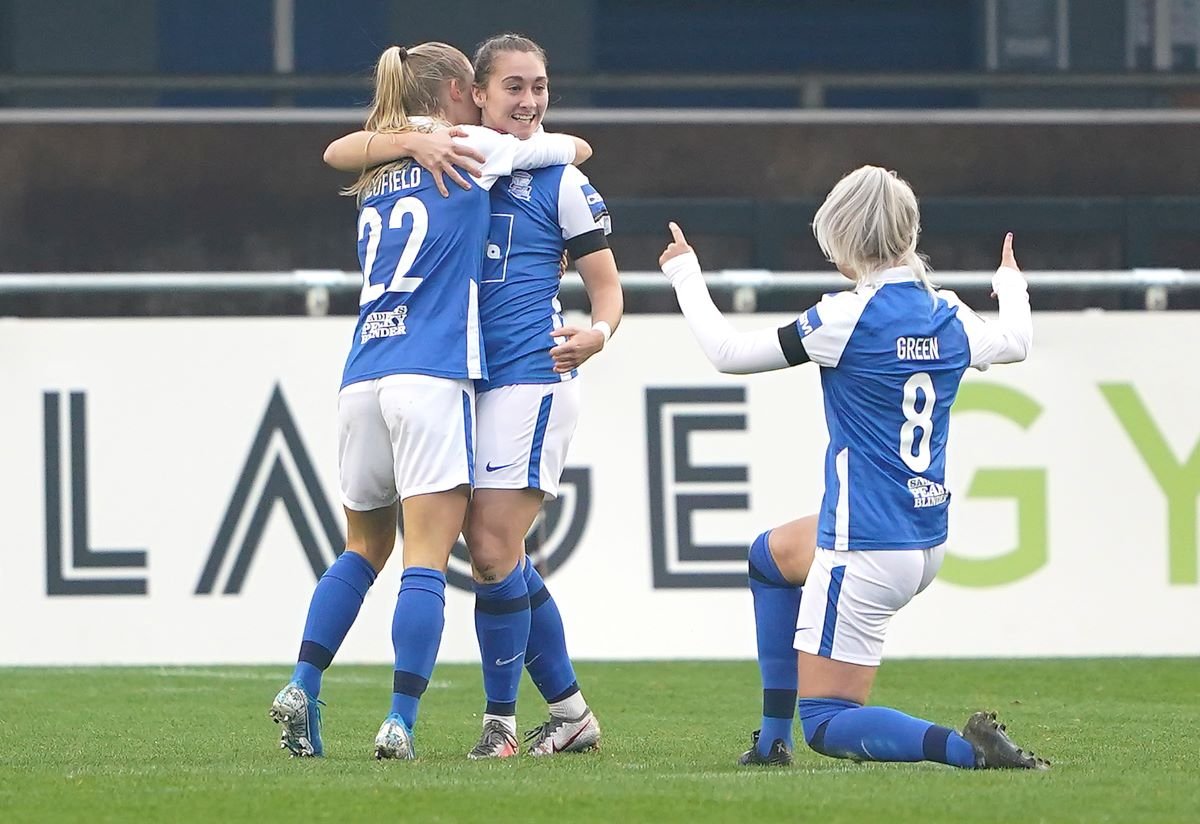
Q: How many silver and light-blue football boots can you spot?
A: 2